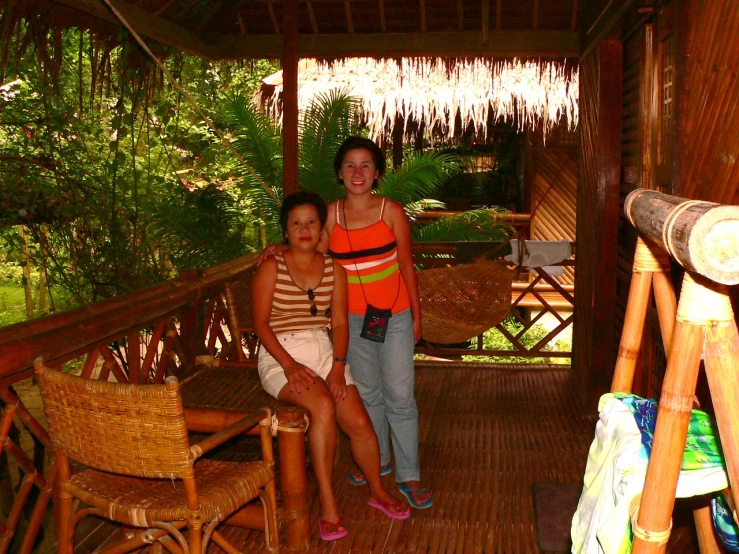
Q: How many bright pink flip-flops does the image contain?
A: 2